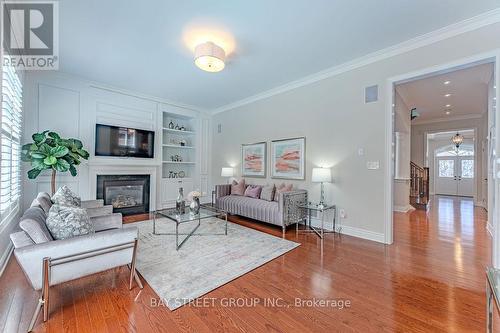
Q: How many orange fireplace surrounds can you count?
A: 0